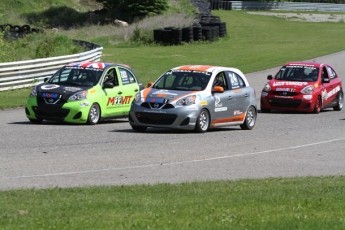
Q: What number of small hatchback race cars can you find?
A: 3